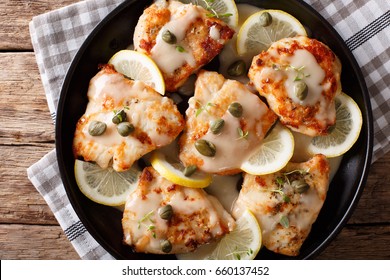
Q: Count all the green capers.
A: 14